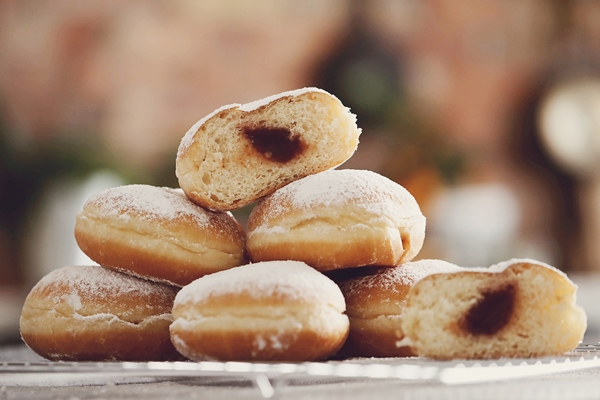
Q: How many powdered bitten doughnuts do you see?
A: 2